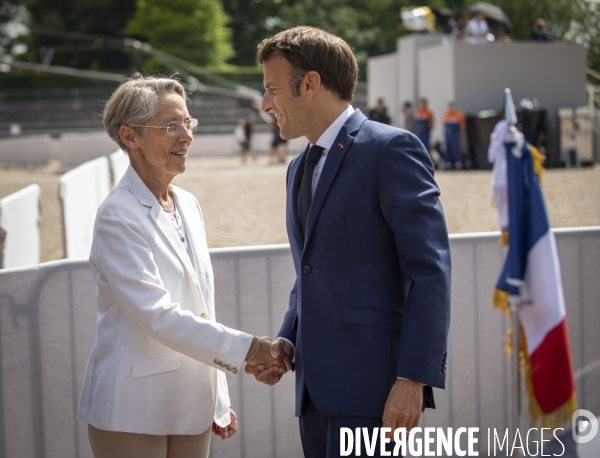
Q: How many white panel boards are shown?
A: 3